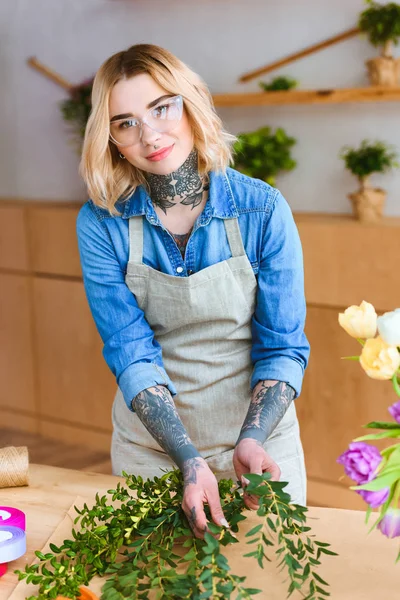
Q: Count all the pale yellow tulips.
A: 2